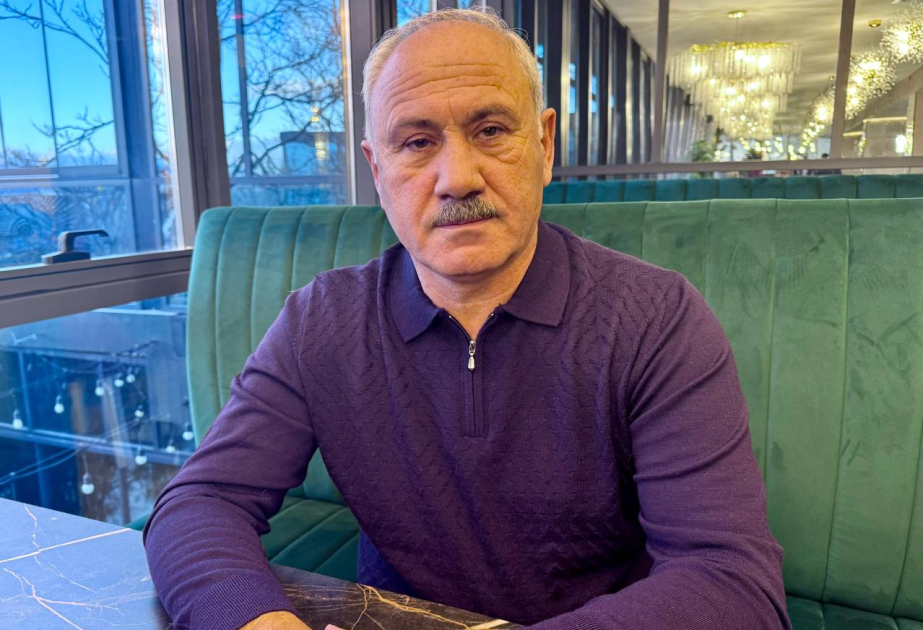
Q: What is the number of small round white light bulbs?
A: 10